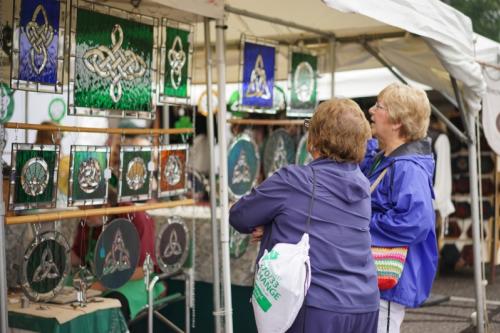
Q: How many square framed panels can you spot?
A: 9